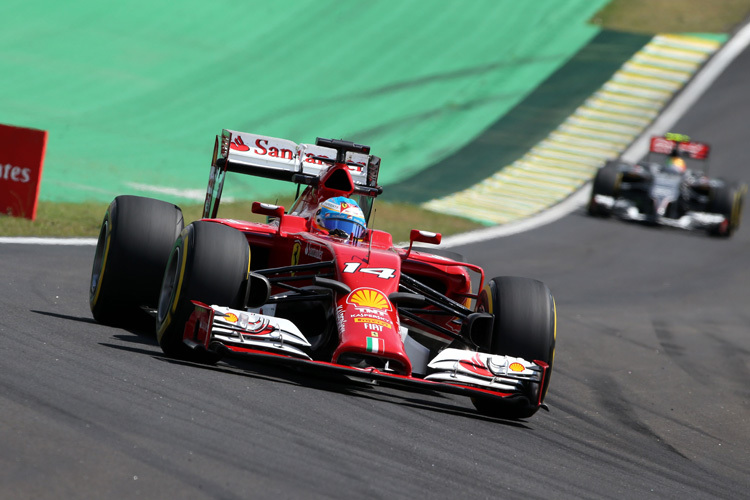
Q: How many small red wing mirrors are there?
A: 2